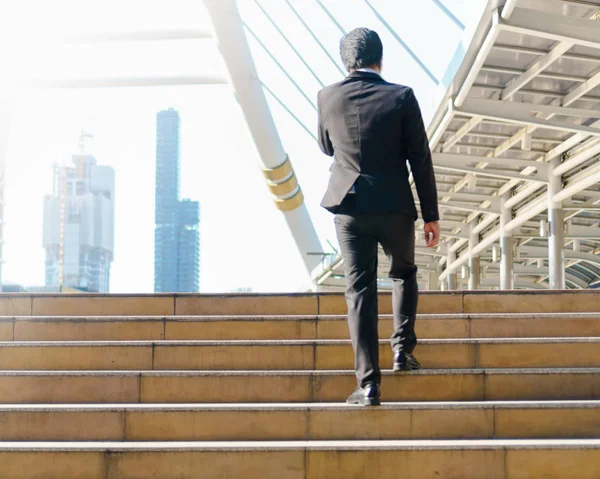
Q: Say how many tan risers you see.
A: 6